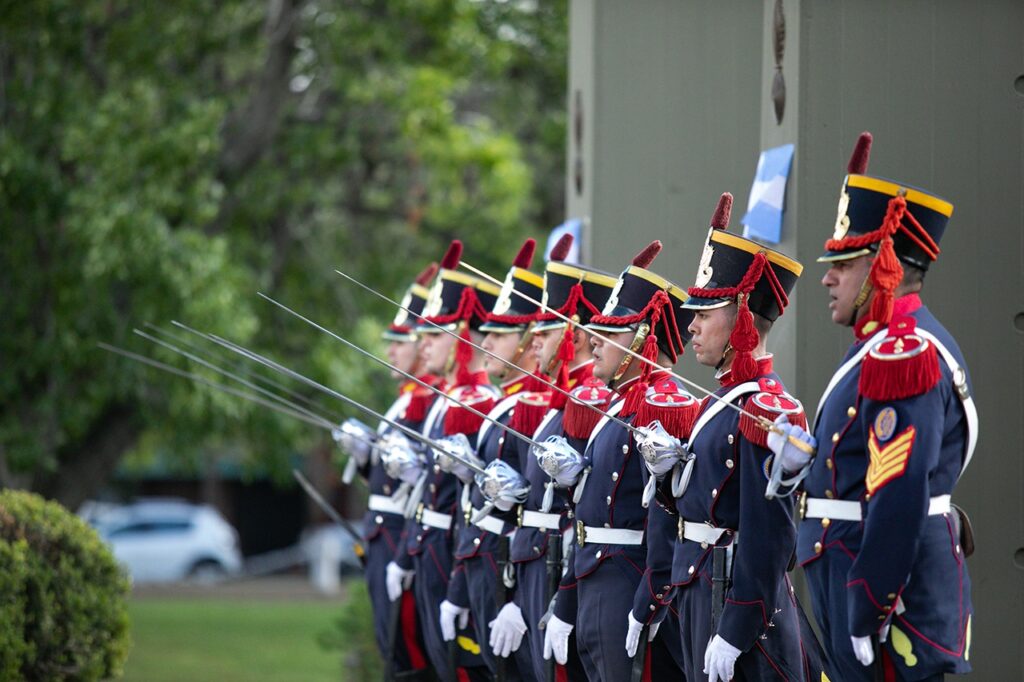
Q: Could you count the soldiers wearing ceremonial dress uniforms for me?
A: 7